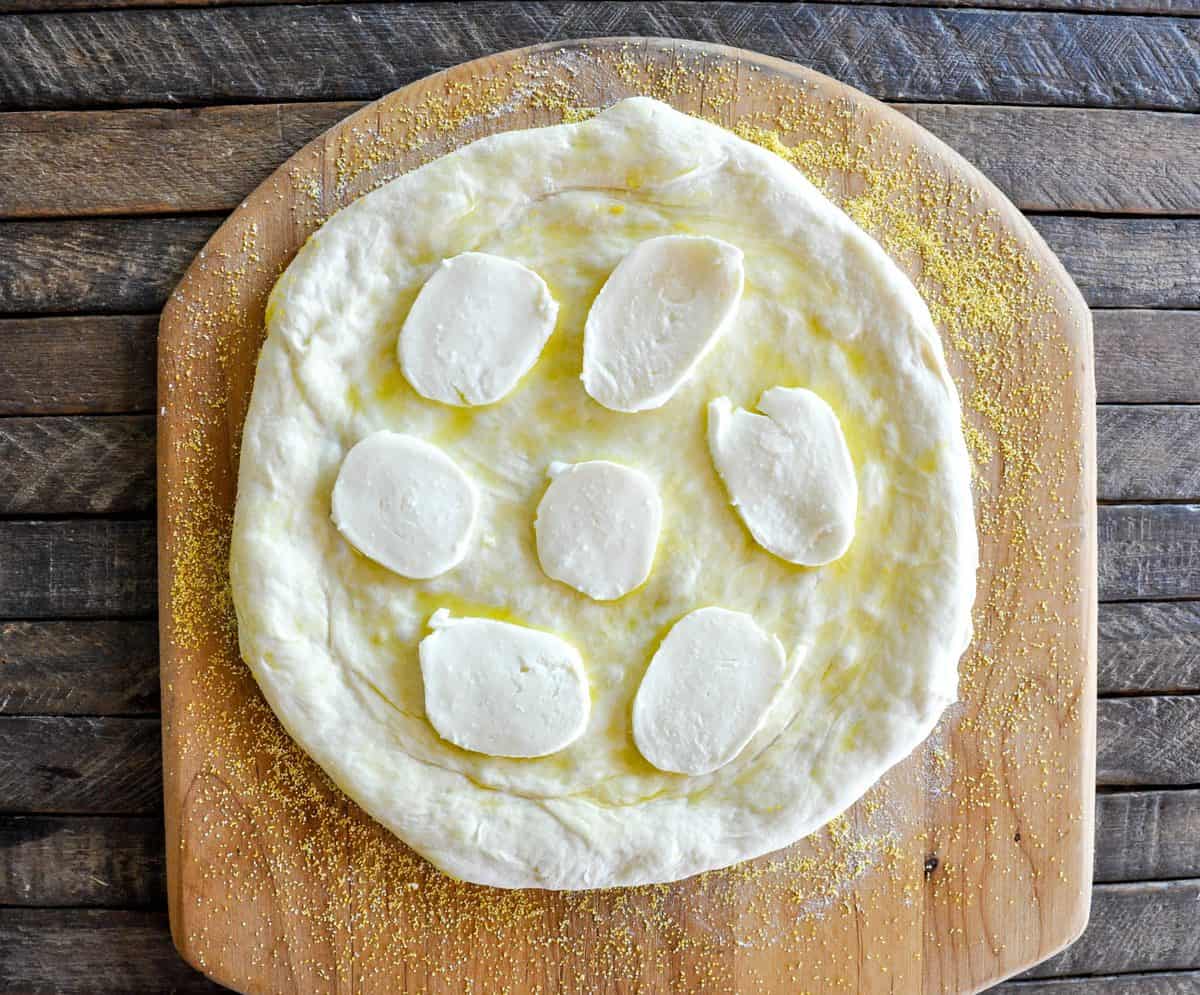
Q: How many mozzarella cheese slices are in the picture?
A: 7